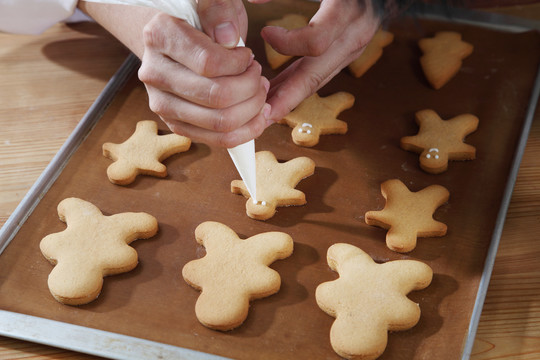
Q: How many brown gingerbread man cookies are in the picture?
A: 8